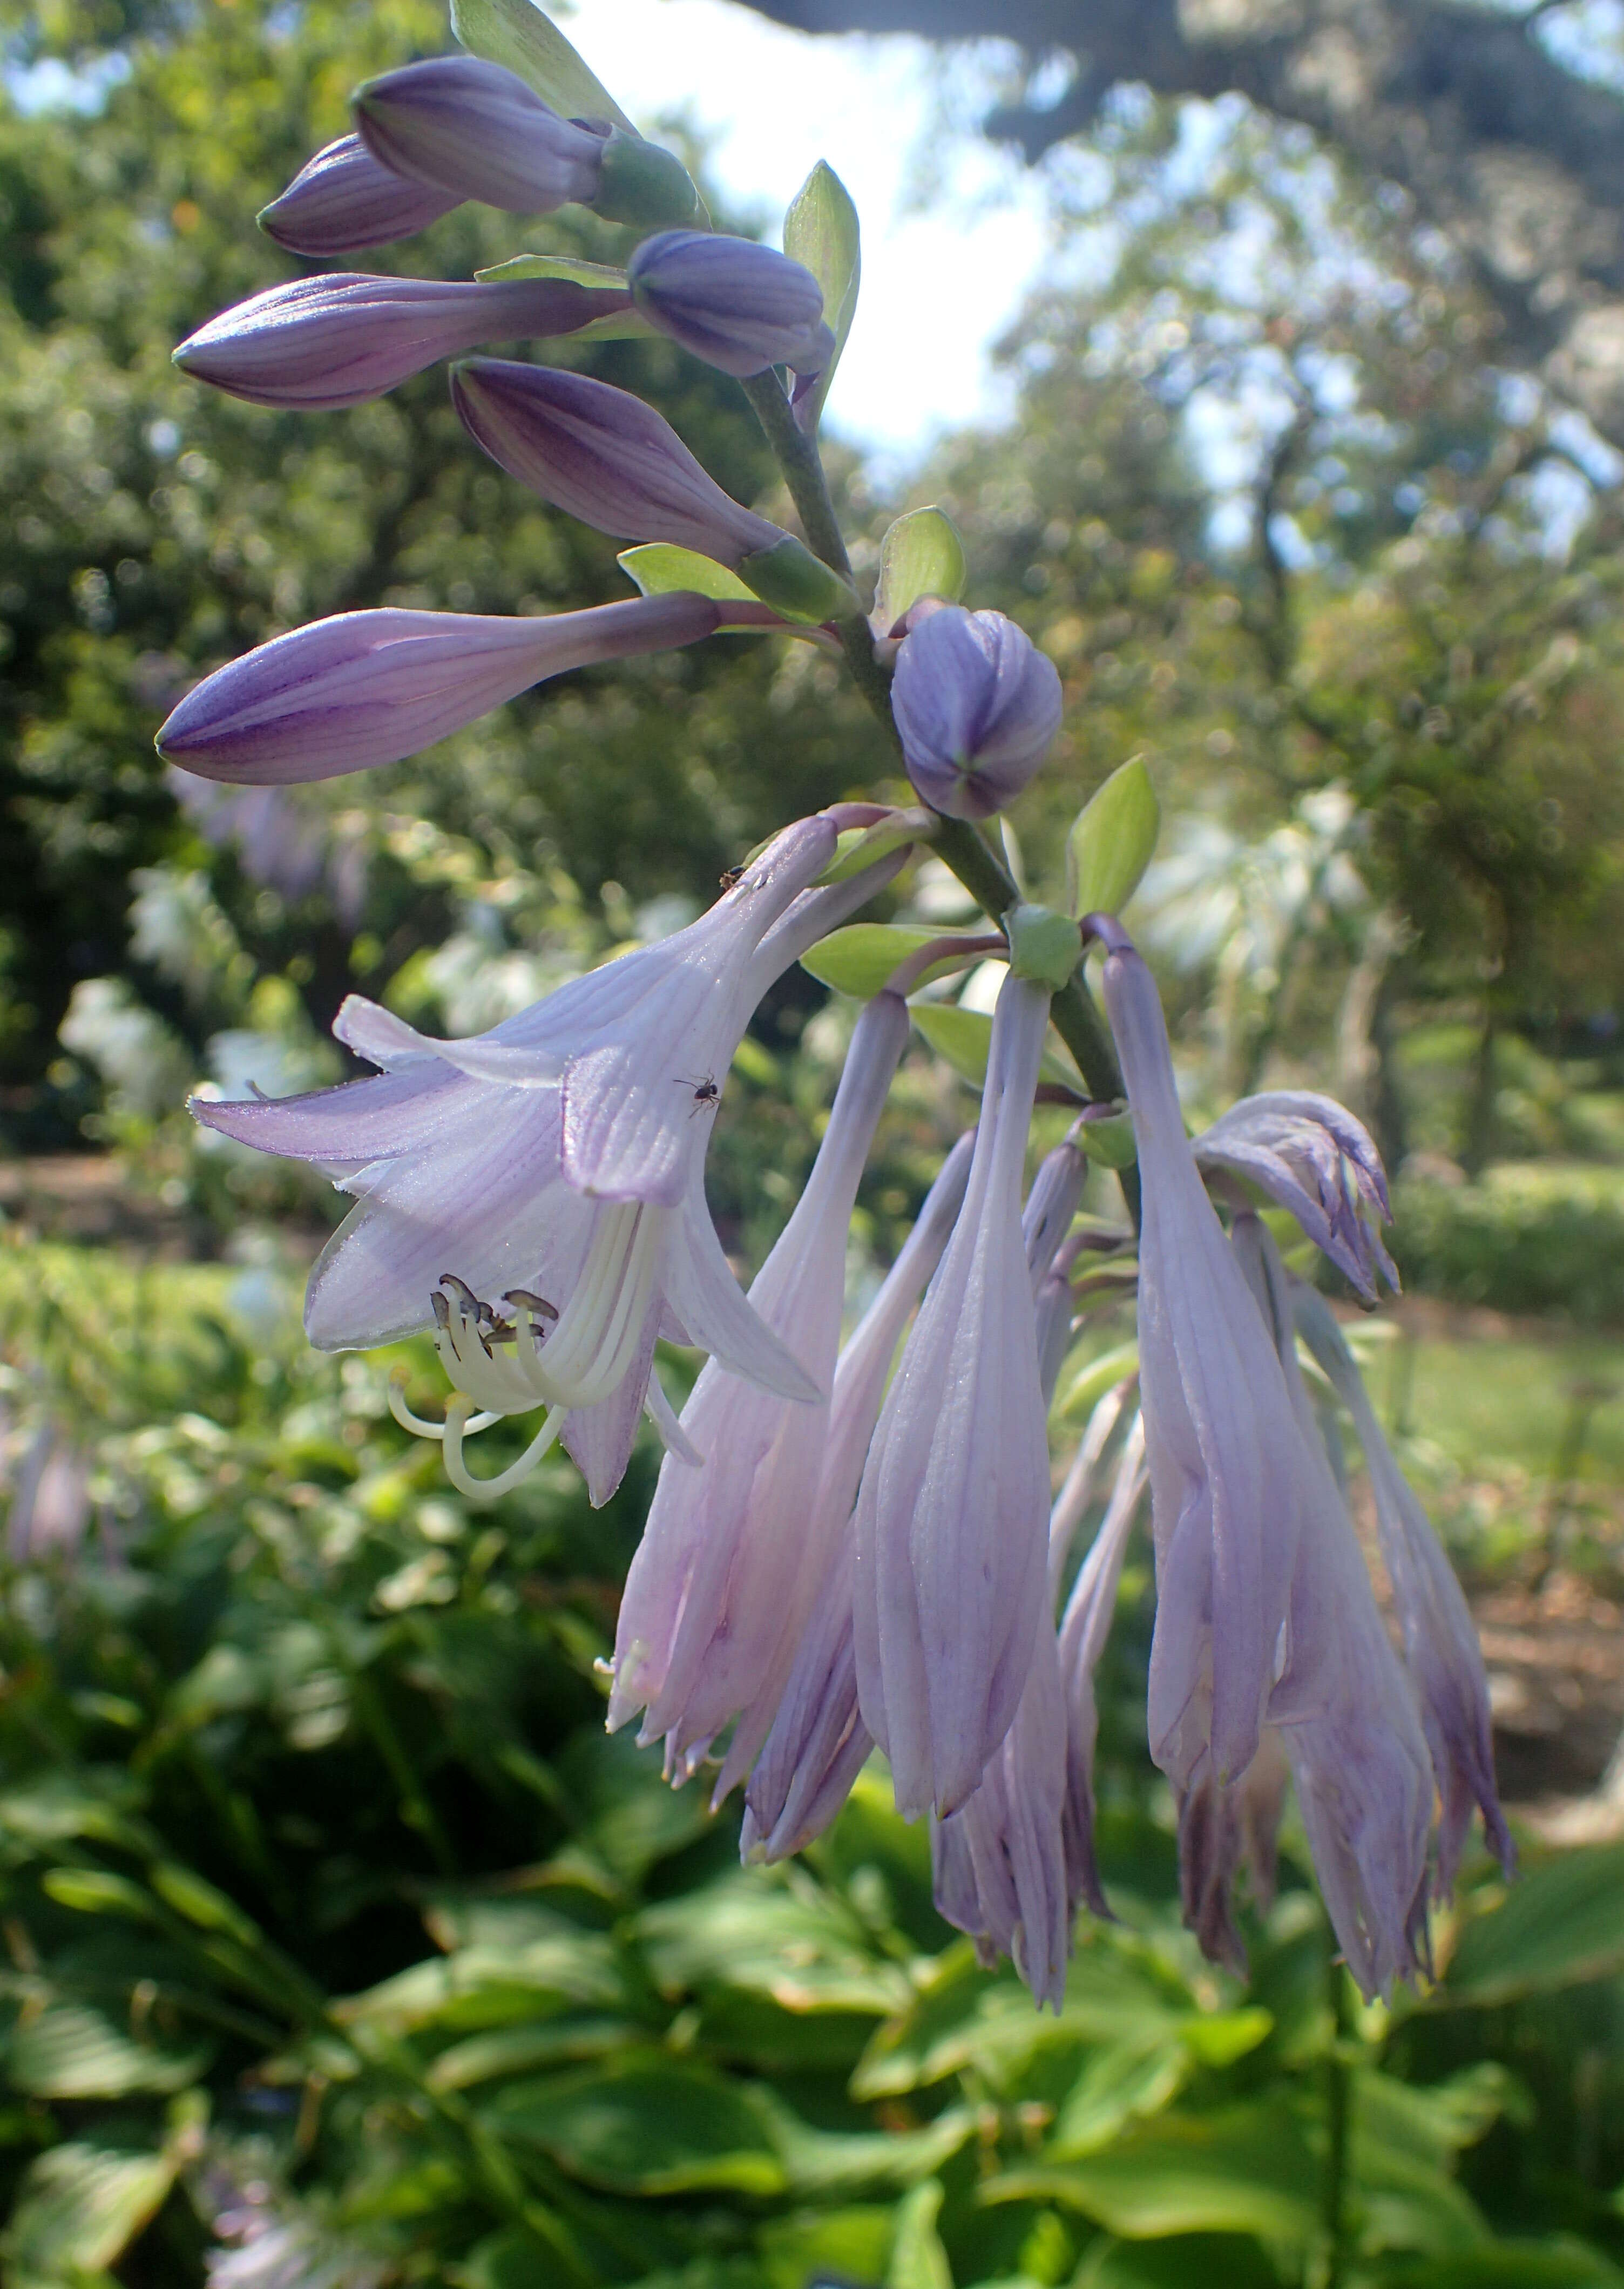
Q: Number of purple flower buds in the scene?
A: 7